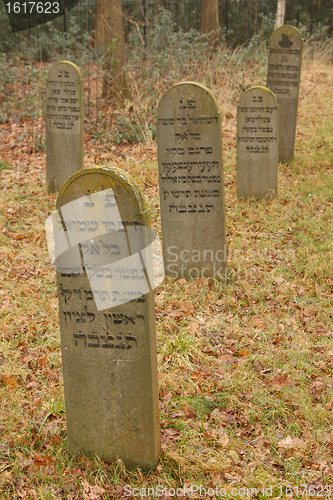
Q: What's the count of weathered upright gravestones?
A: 5